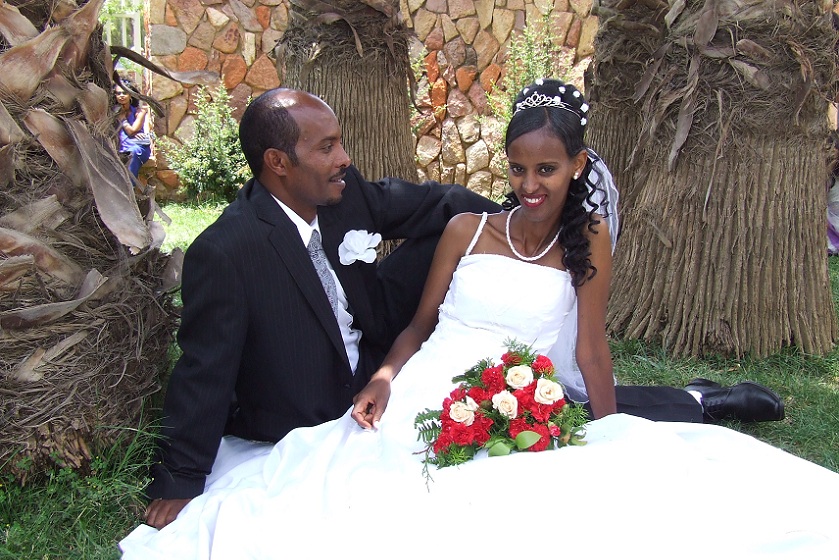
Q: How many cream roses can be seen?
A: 4